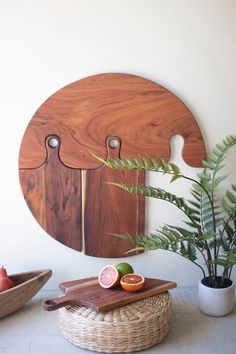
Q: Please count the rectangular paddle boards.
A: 3